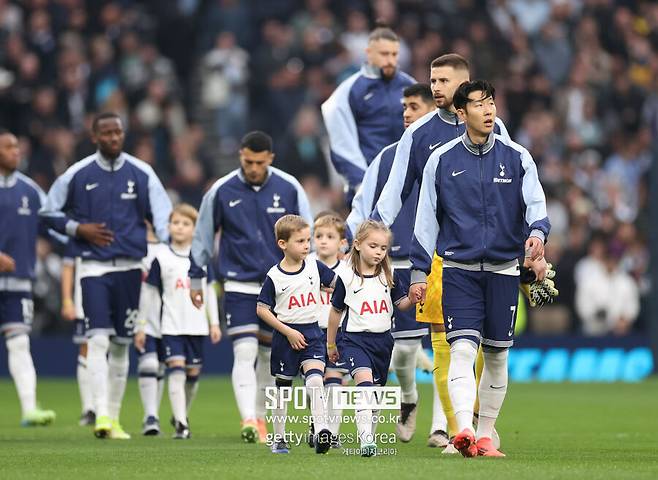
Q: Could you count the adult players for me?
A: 7